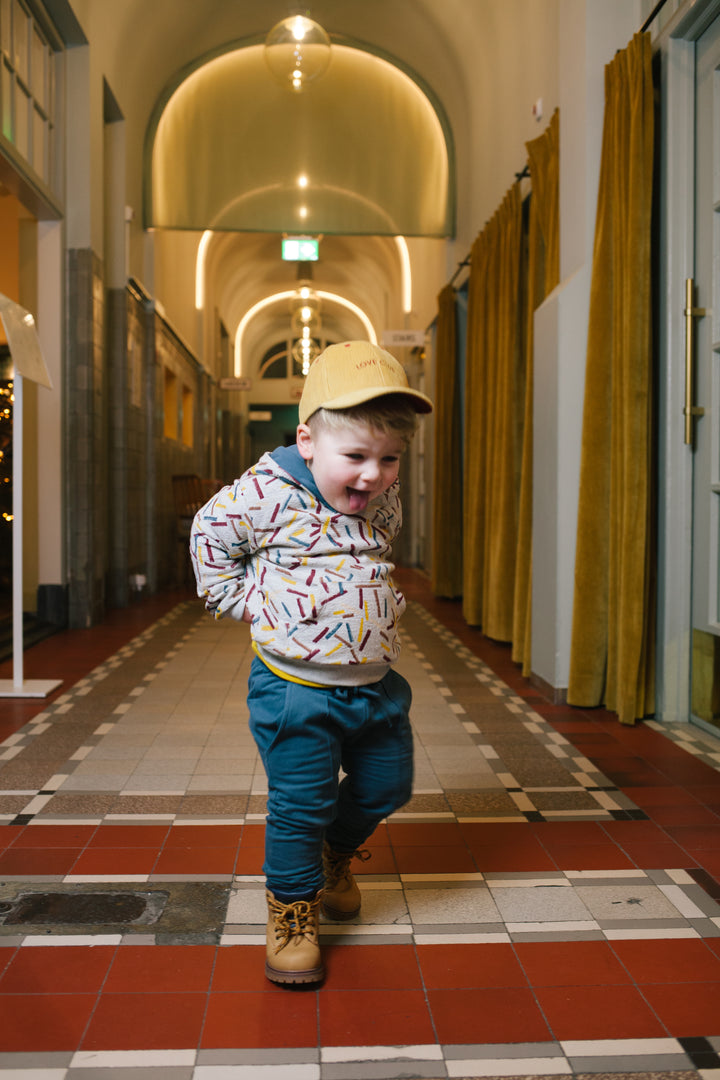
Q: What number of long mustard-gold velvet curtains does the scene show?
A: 4